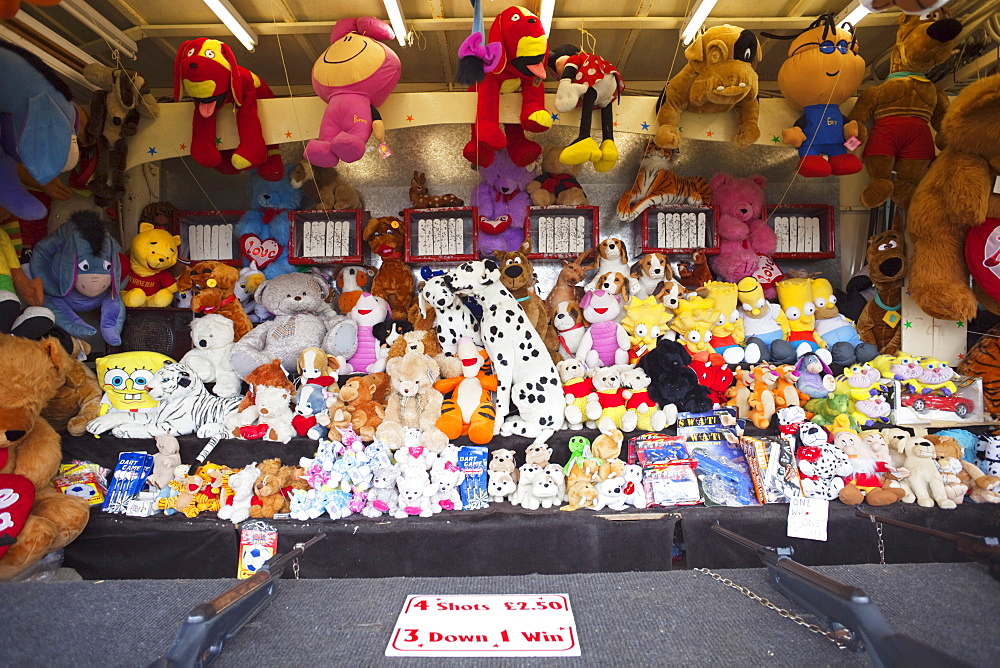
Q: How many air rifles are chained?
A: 3